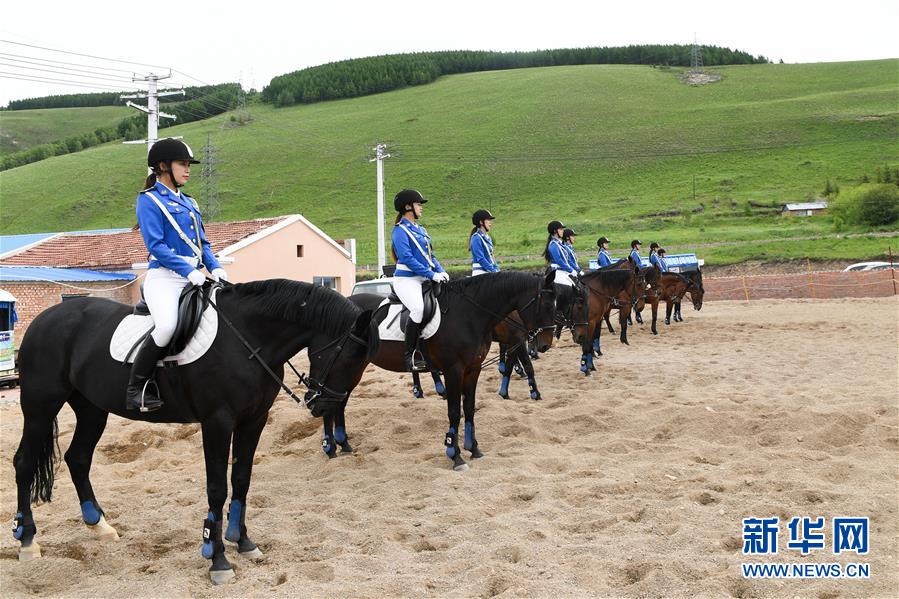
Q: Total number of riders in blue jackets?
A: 9